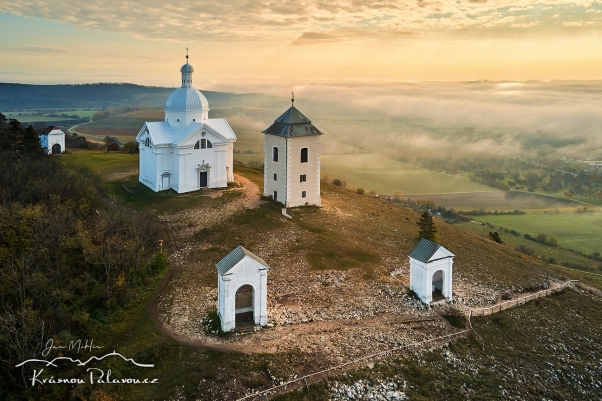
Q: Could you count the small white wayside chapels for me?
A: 3